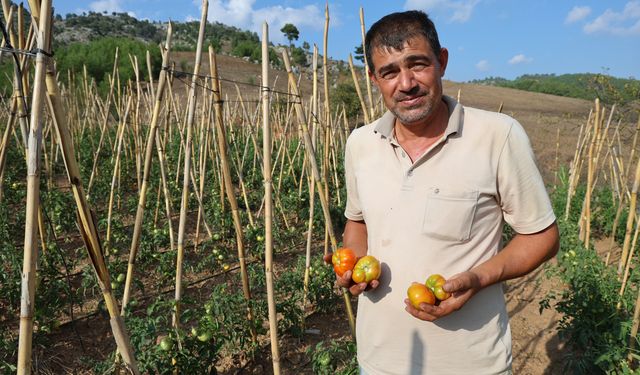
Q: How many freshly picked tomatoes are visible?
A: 4